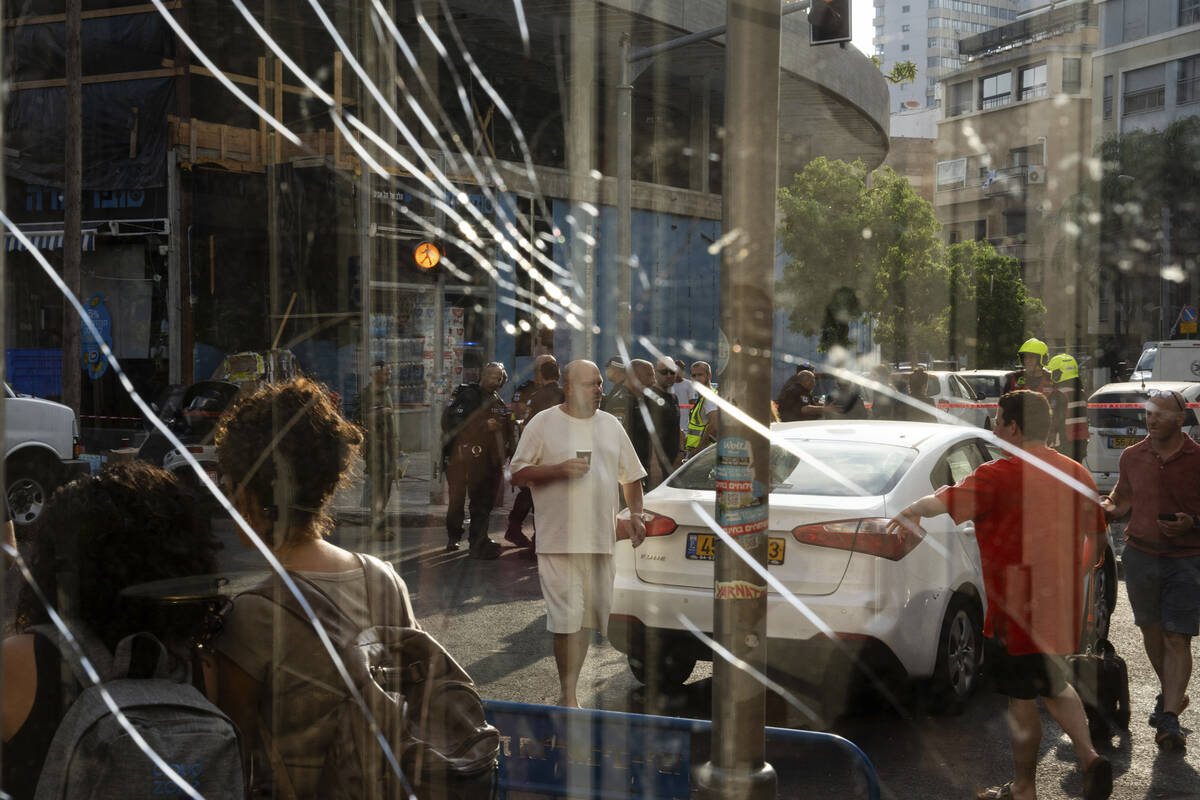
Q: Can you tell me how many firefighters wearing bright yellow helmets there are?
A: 2